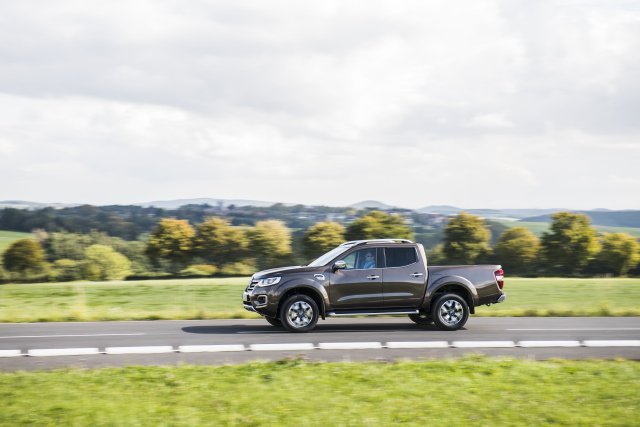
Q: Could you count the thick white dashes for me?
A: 10